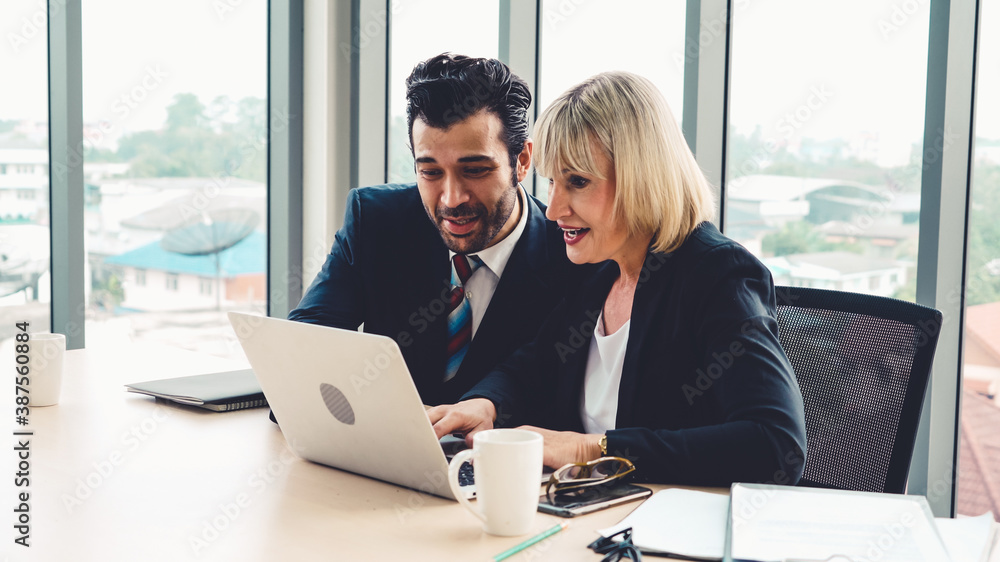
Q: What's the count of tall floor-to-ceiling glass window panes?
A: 6